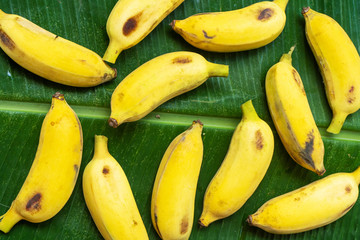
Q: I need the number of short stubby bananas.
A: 11